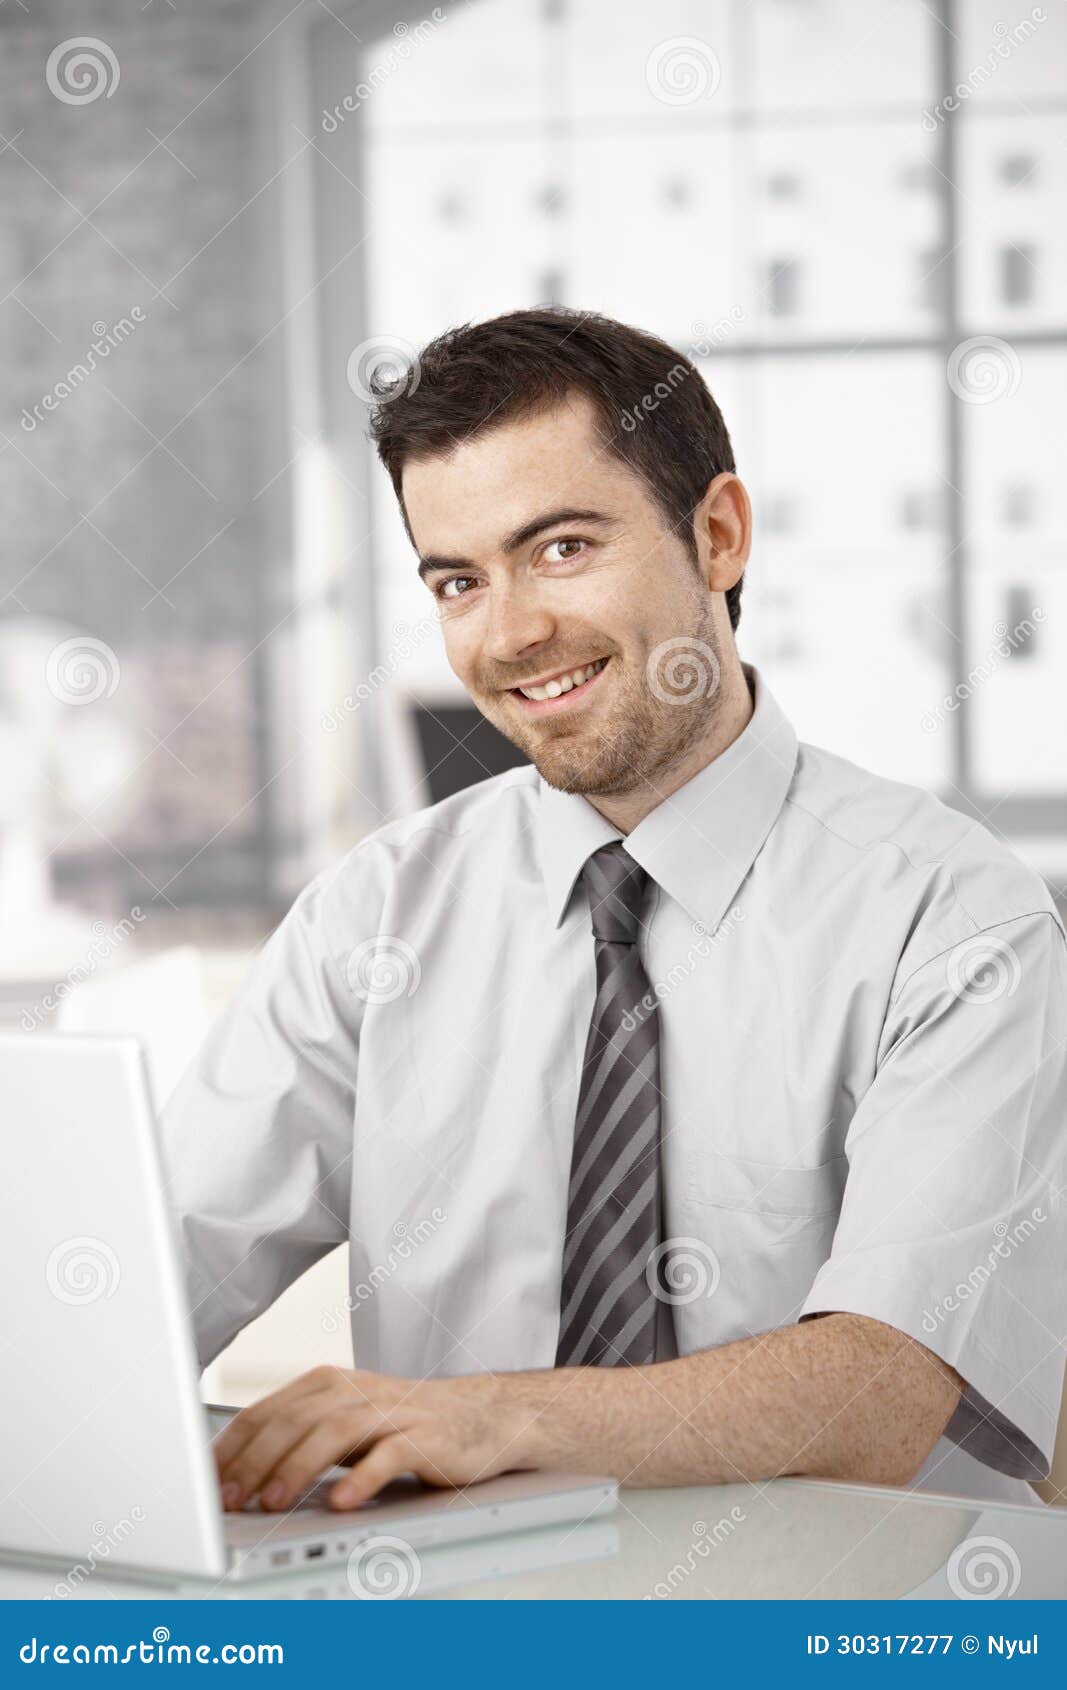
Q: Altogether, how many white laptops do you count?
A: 1